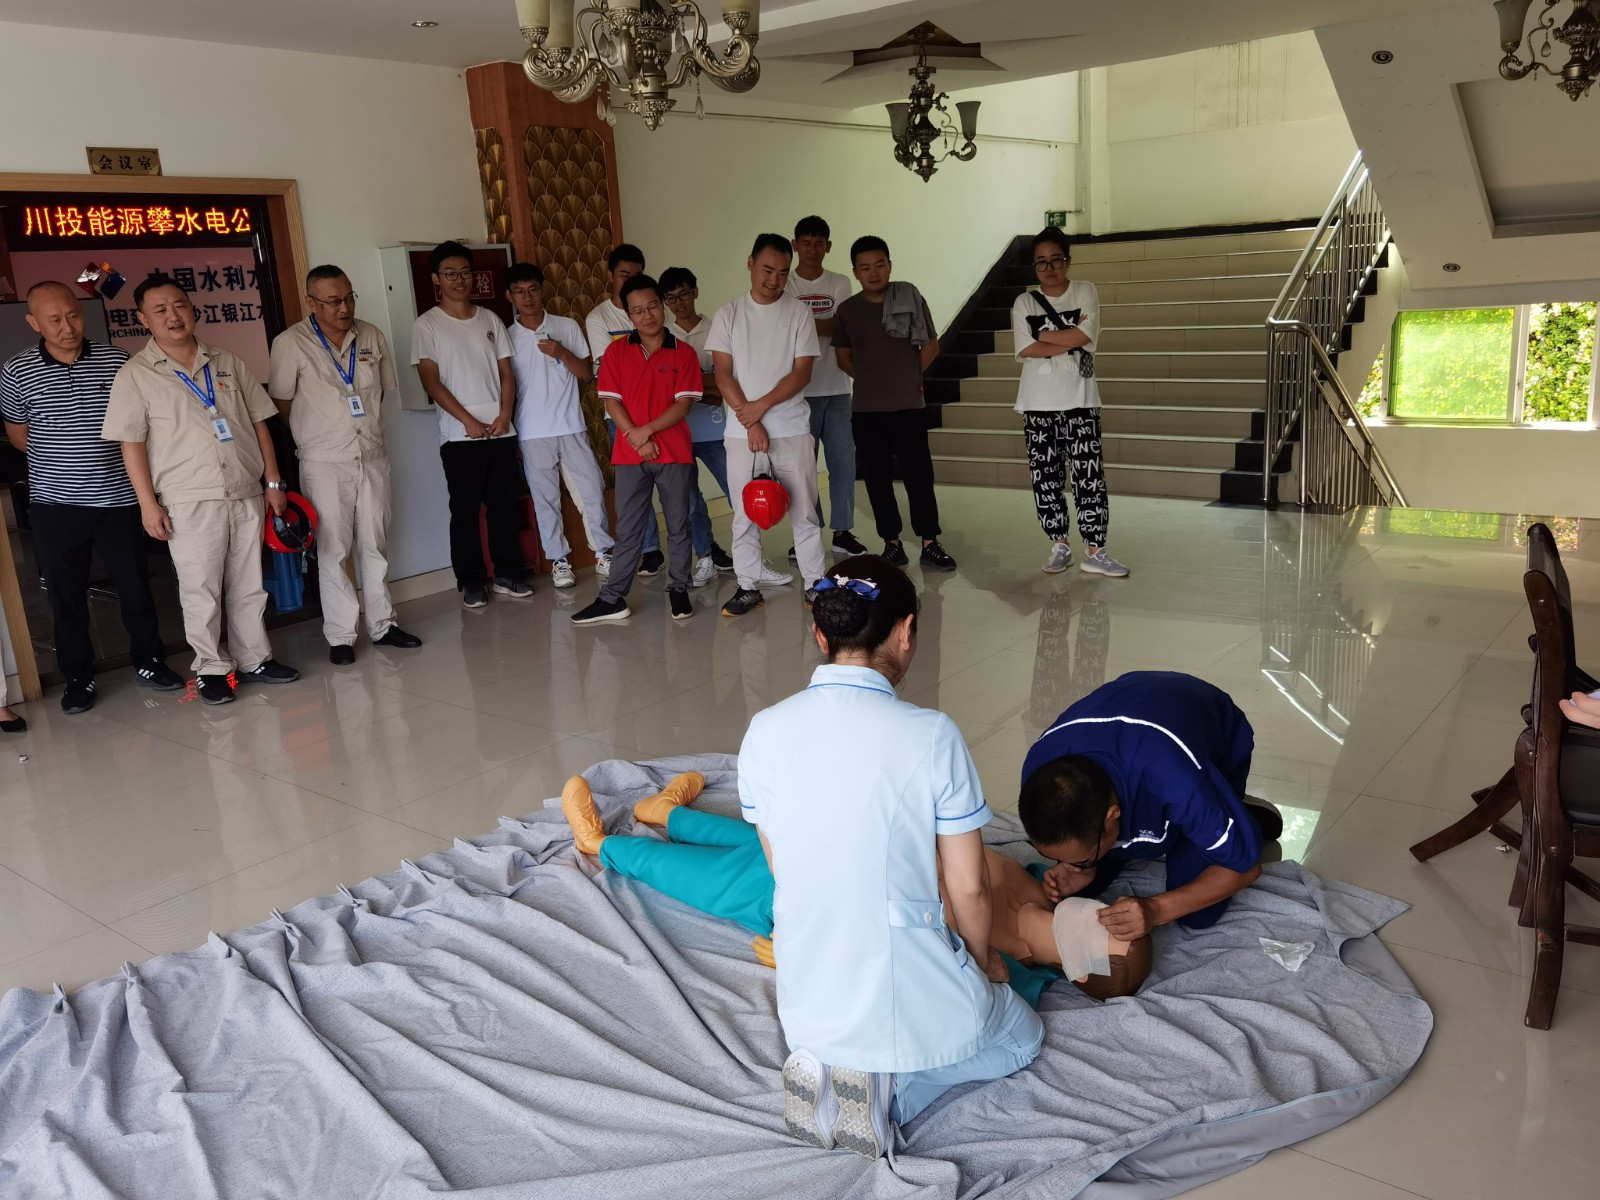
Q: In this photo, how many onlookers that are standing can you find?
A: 12